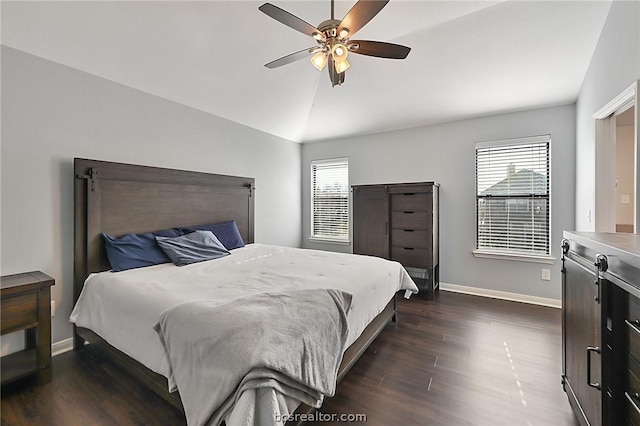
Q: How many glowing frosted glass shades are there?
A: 3